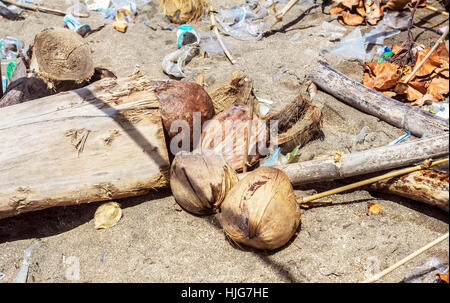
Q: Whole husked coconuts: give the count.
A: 4